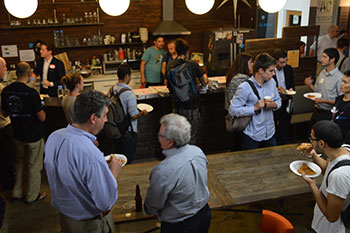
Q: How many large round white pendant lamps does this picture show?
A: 4